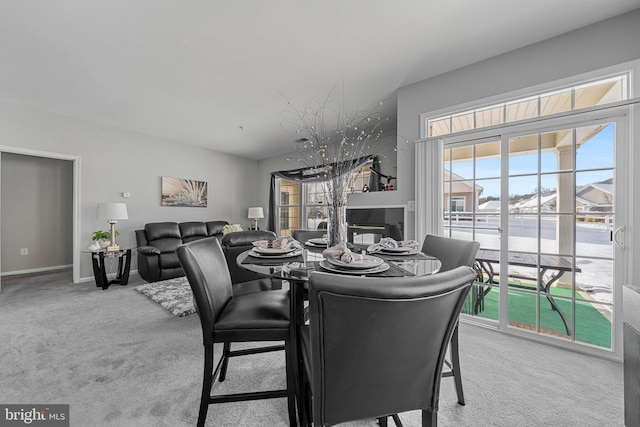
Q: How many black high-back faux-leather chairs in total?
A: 4